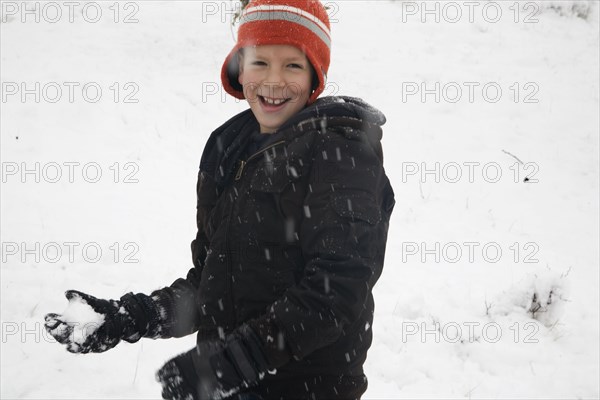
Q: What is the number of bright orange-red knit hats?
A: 1